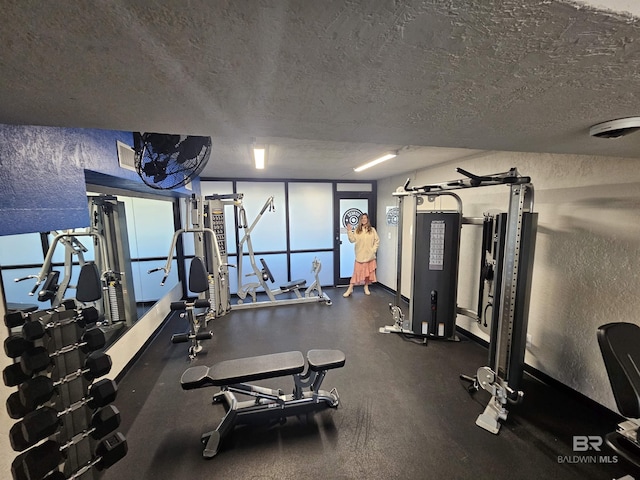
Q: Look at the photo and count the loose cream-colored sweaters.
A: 1